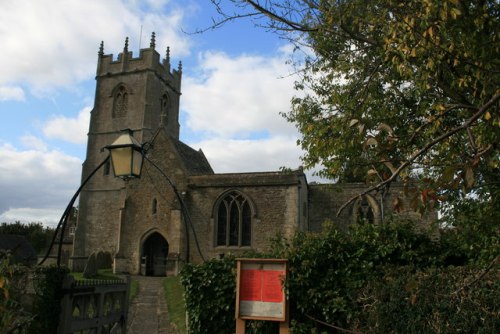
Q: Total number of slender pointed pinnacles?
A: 5